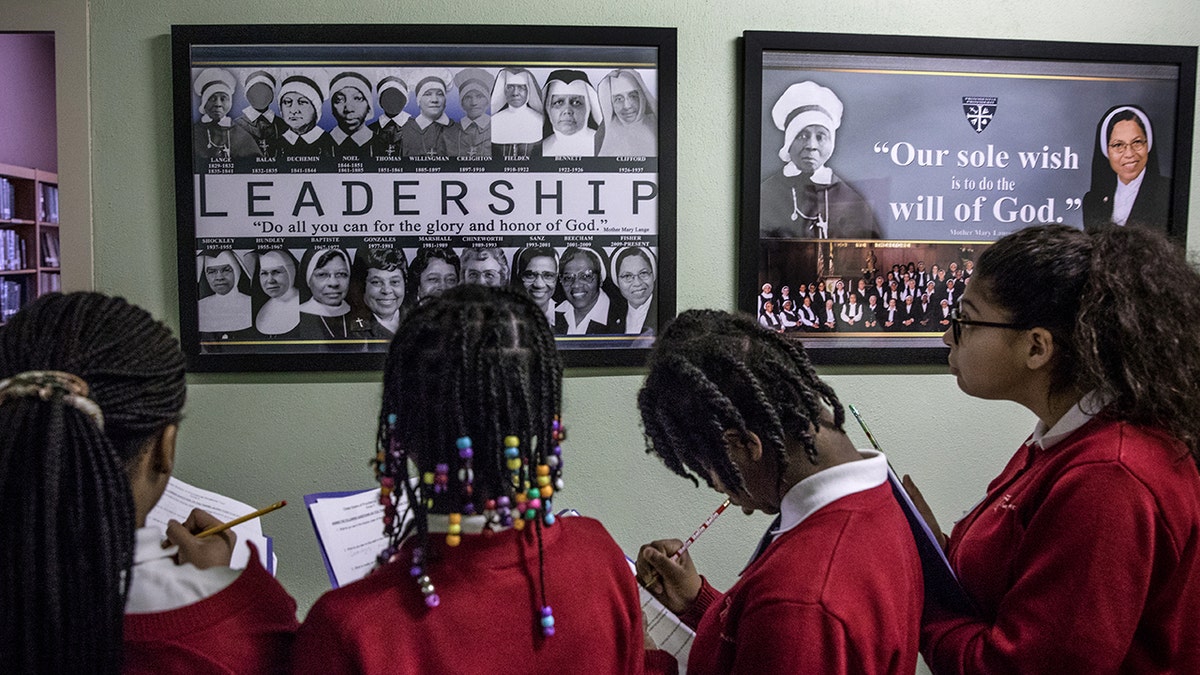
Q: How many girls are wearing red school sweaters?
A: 4